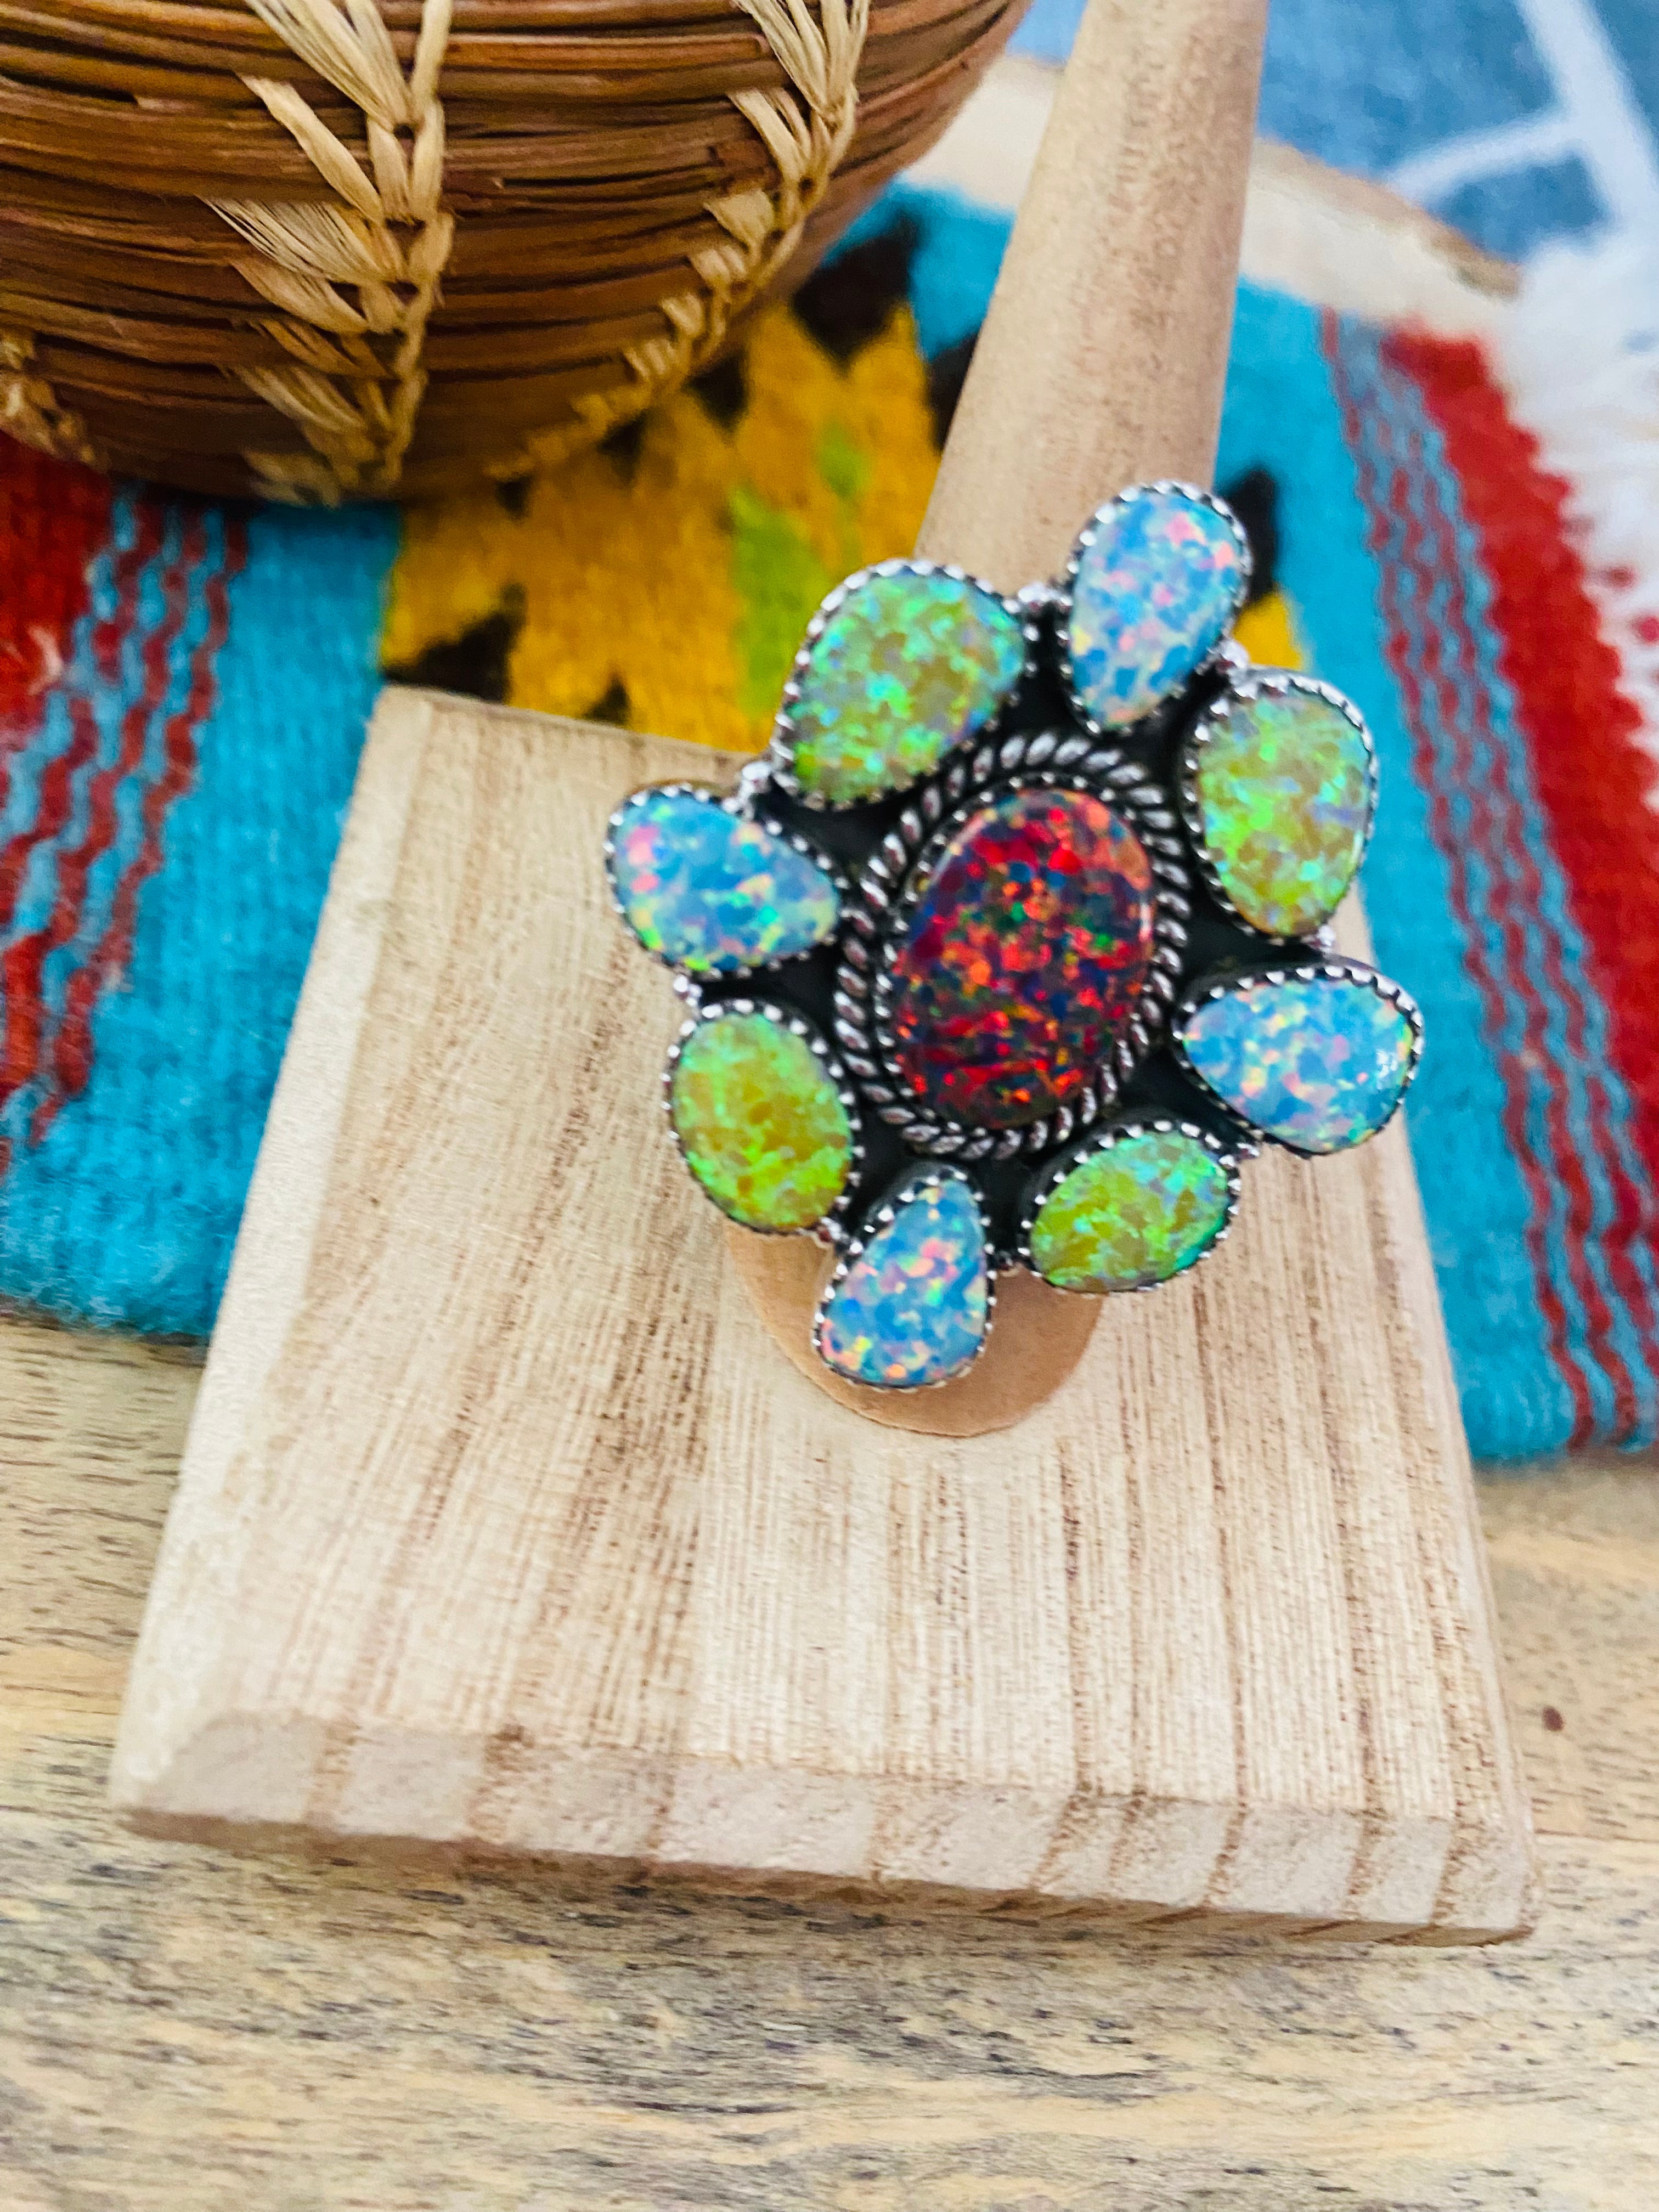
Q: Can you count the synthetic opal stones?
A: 9